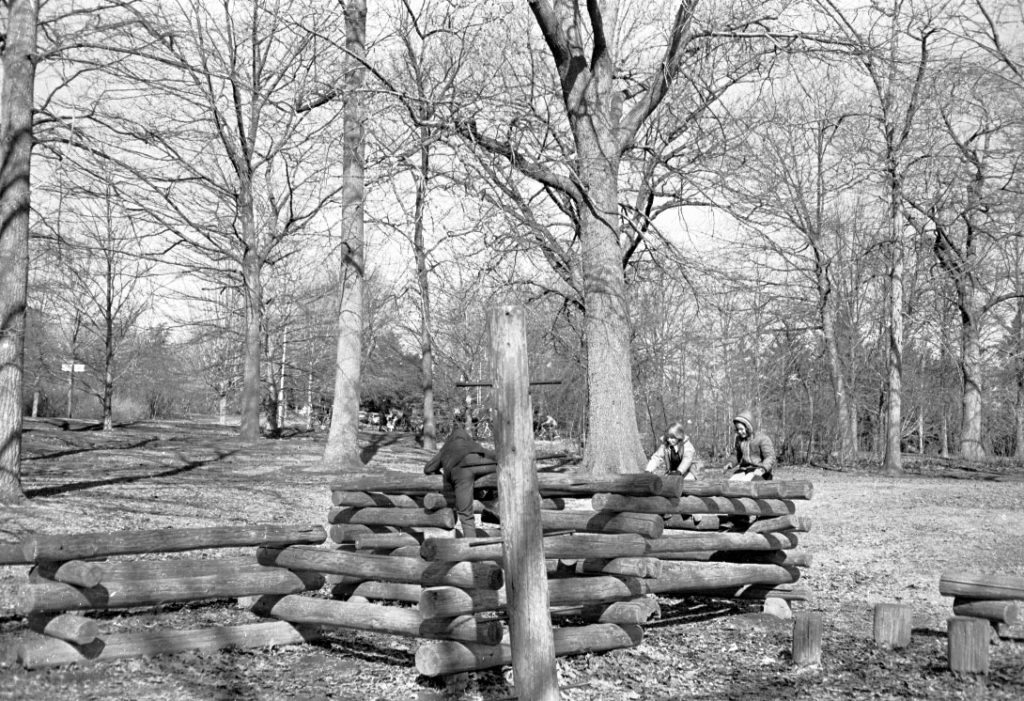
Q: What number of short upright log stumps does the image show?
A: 3